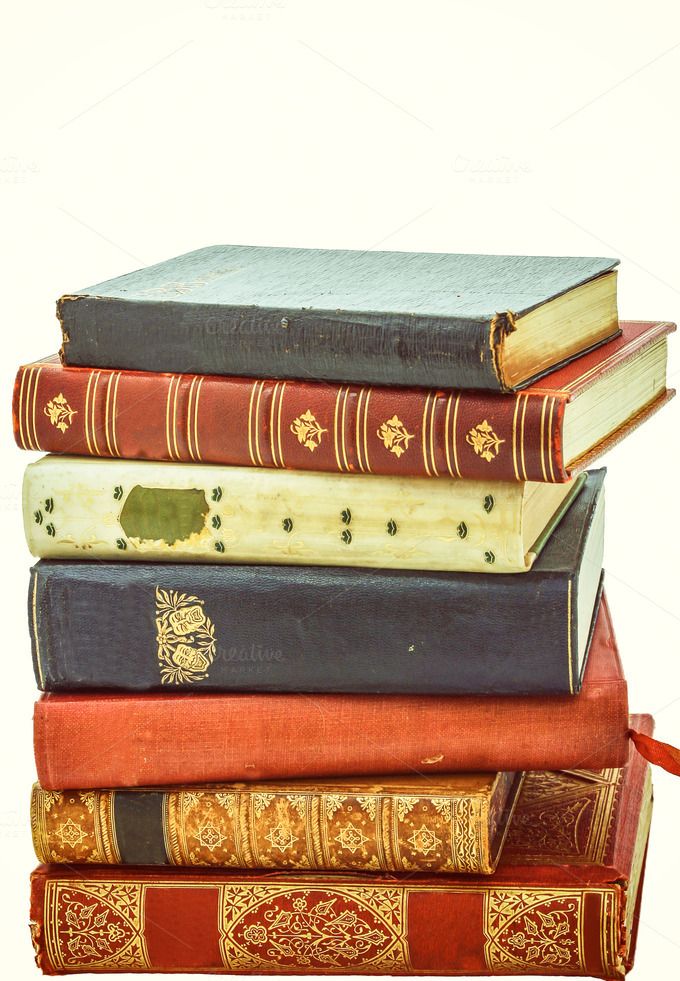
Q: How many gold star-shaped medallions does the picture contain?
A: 5